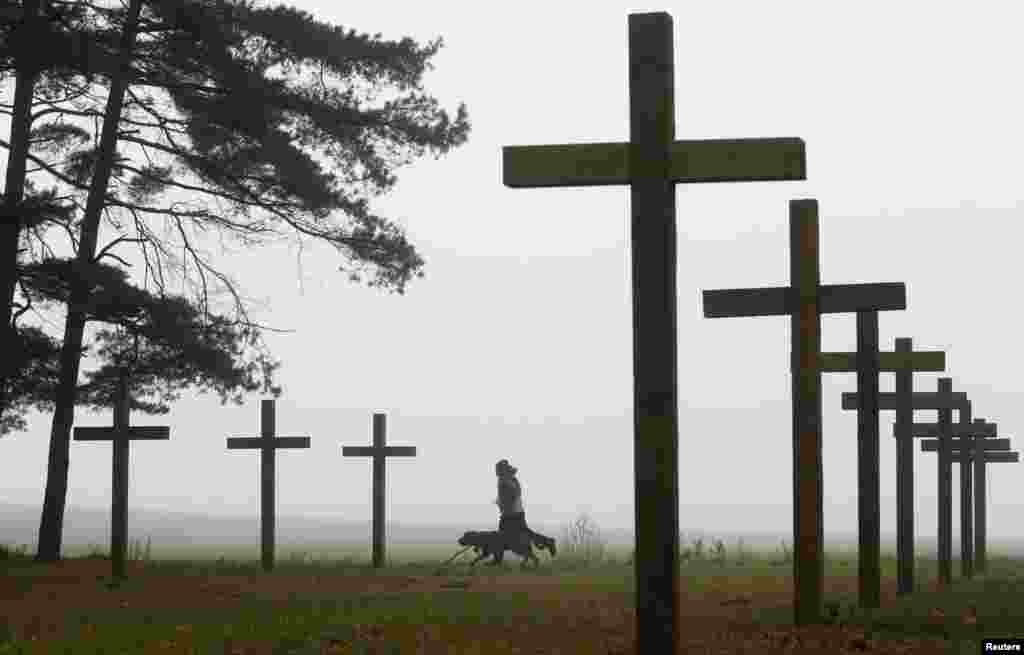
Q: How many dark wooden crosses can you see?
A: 10